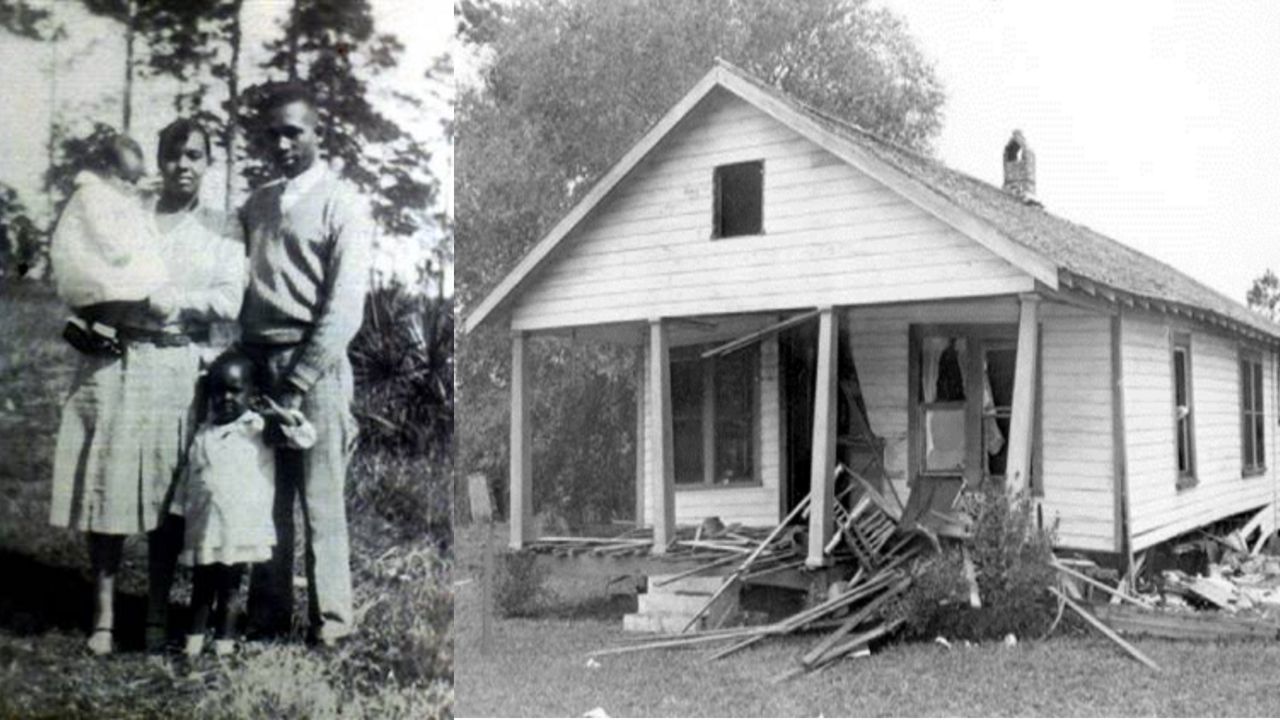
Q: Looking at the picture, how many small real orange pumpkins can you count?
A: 0